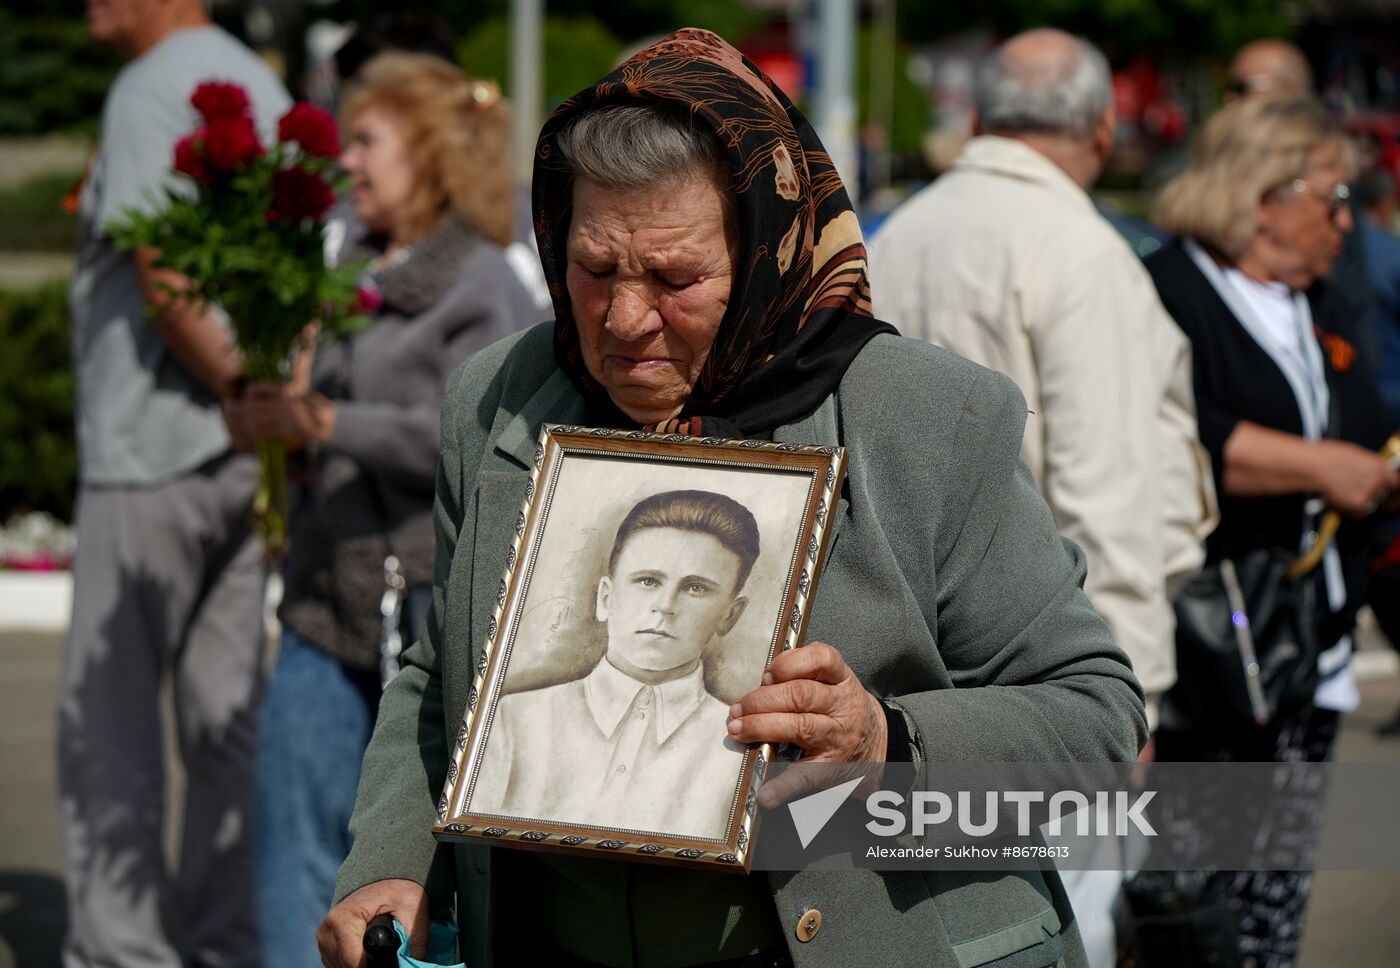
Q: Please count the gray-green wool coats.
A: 1